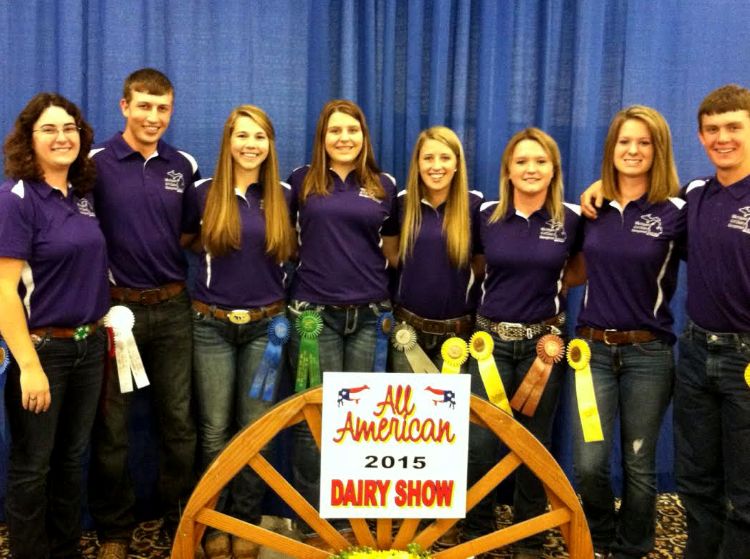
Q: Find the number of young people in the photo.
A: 8